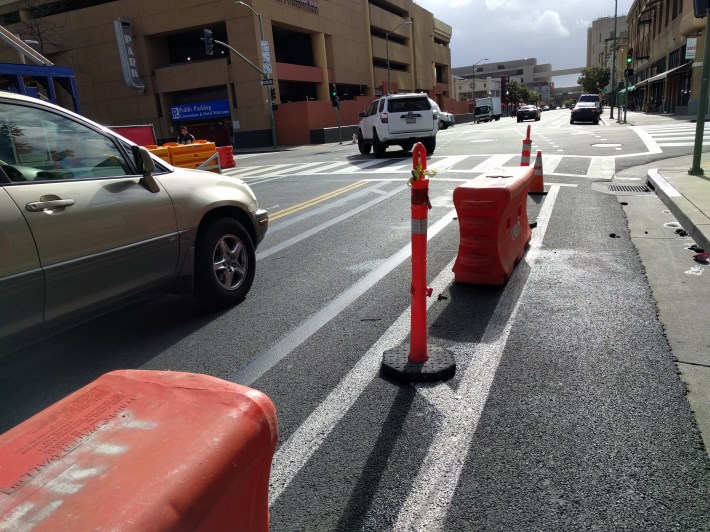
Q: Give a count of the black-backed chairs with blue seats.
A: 0